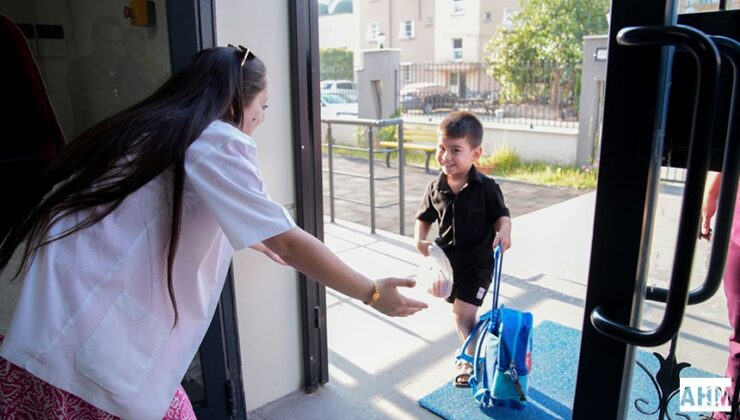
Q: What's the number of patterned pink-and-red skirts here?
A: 1